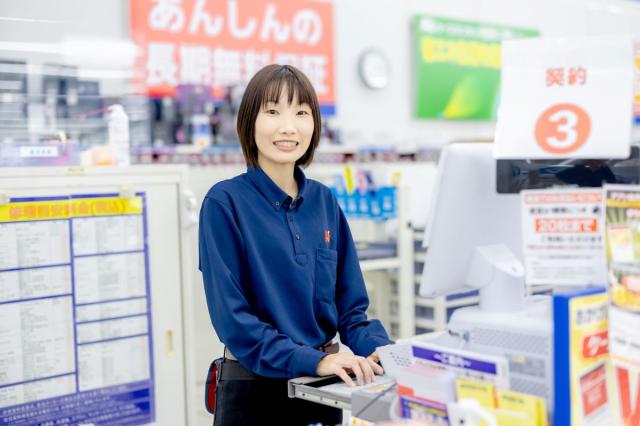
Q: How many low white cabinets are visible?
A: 1